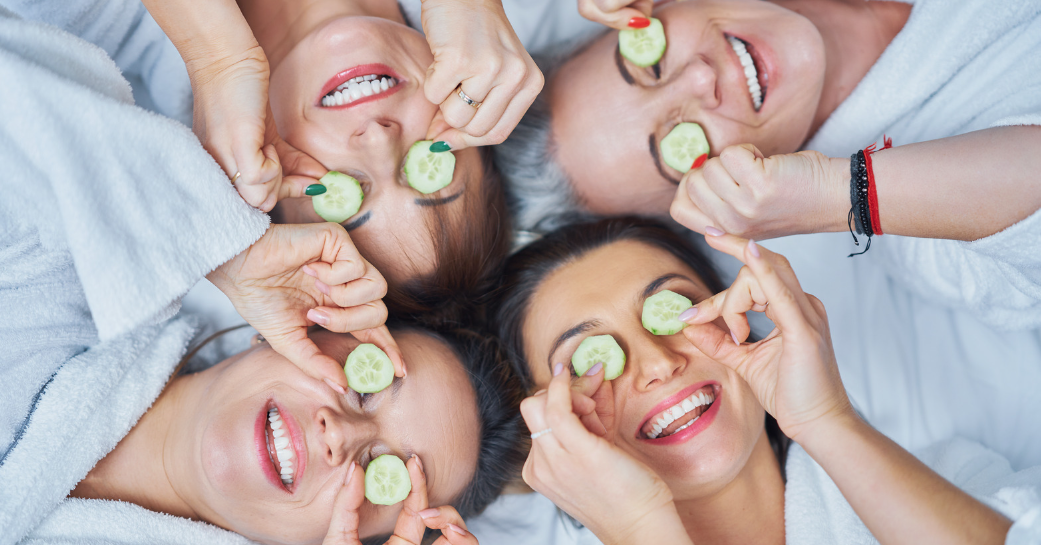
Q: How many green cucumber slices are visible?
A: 8